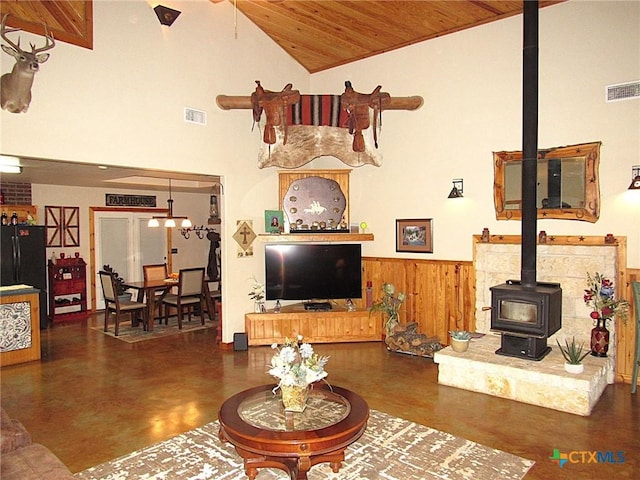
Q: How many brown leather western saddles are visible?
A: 2